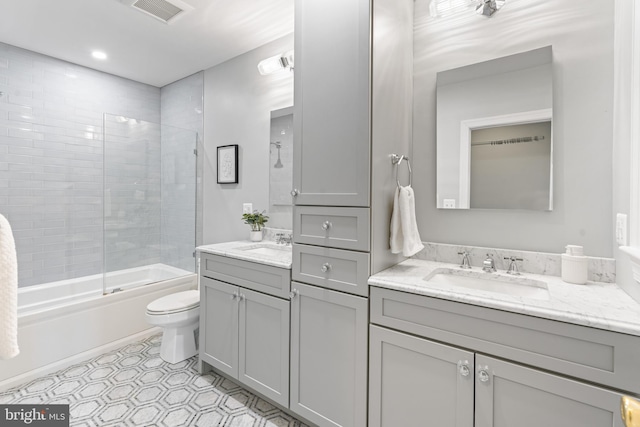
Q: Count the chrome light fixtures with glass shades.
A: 2